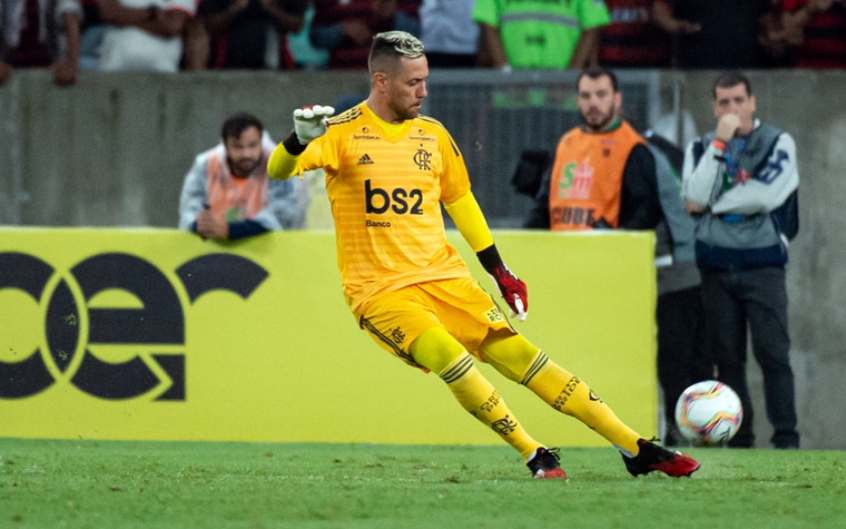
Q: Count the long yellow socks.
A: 2